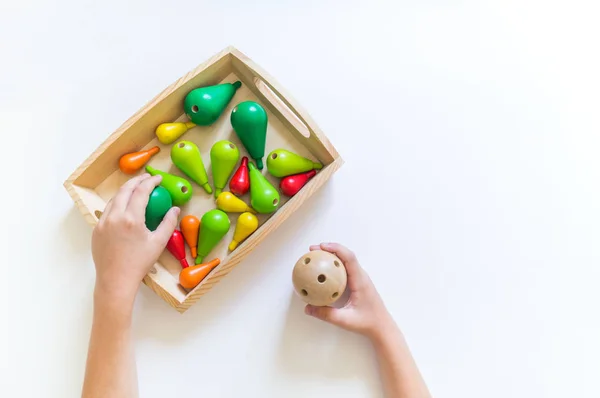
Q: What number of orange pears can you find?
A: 3